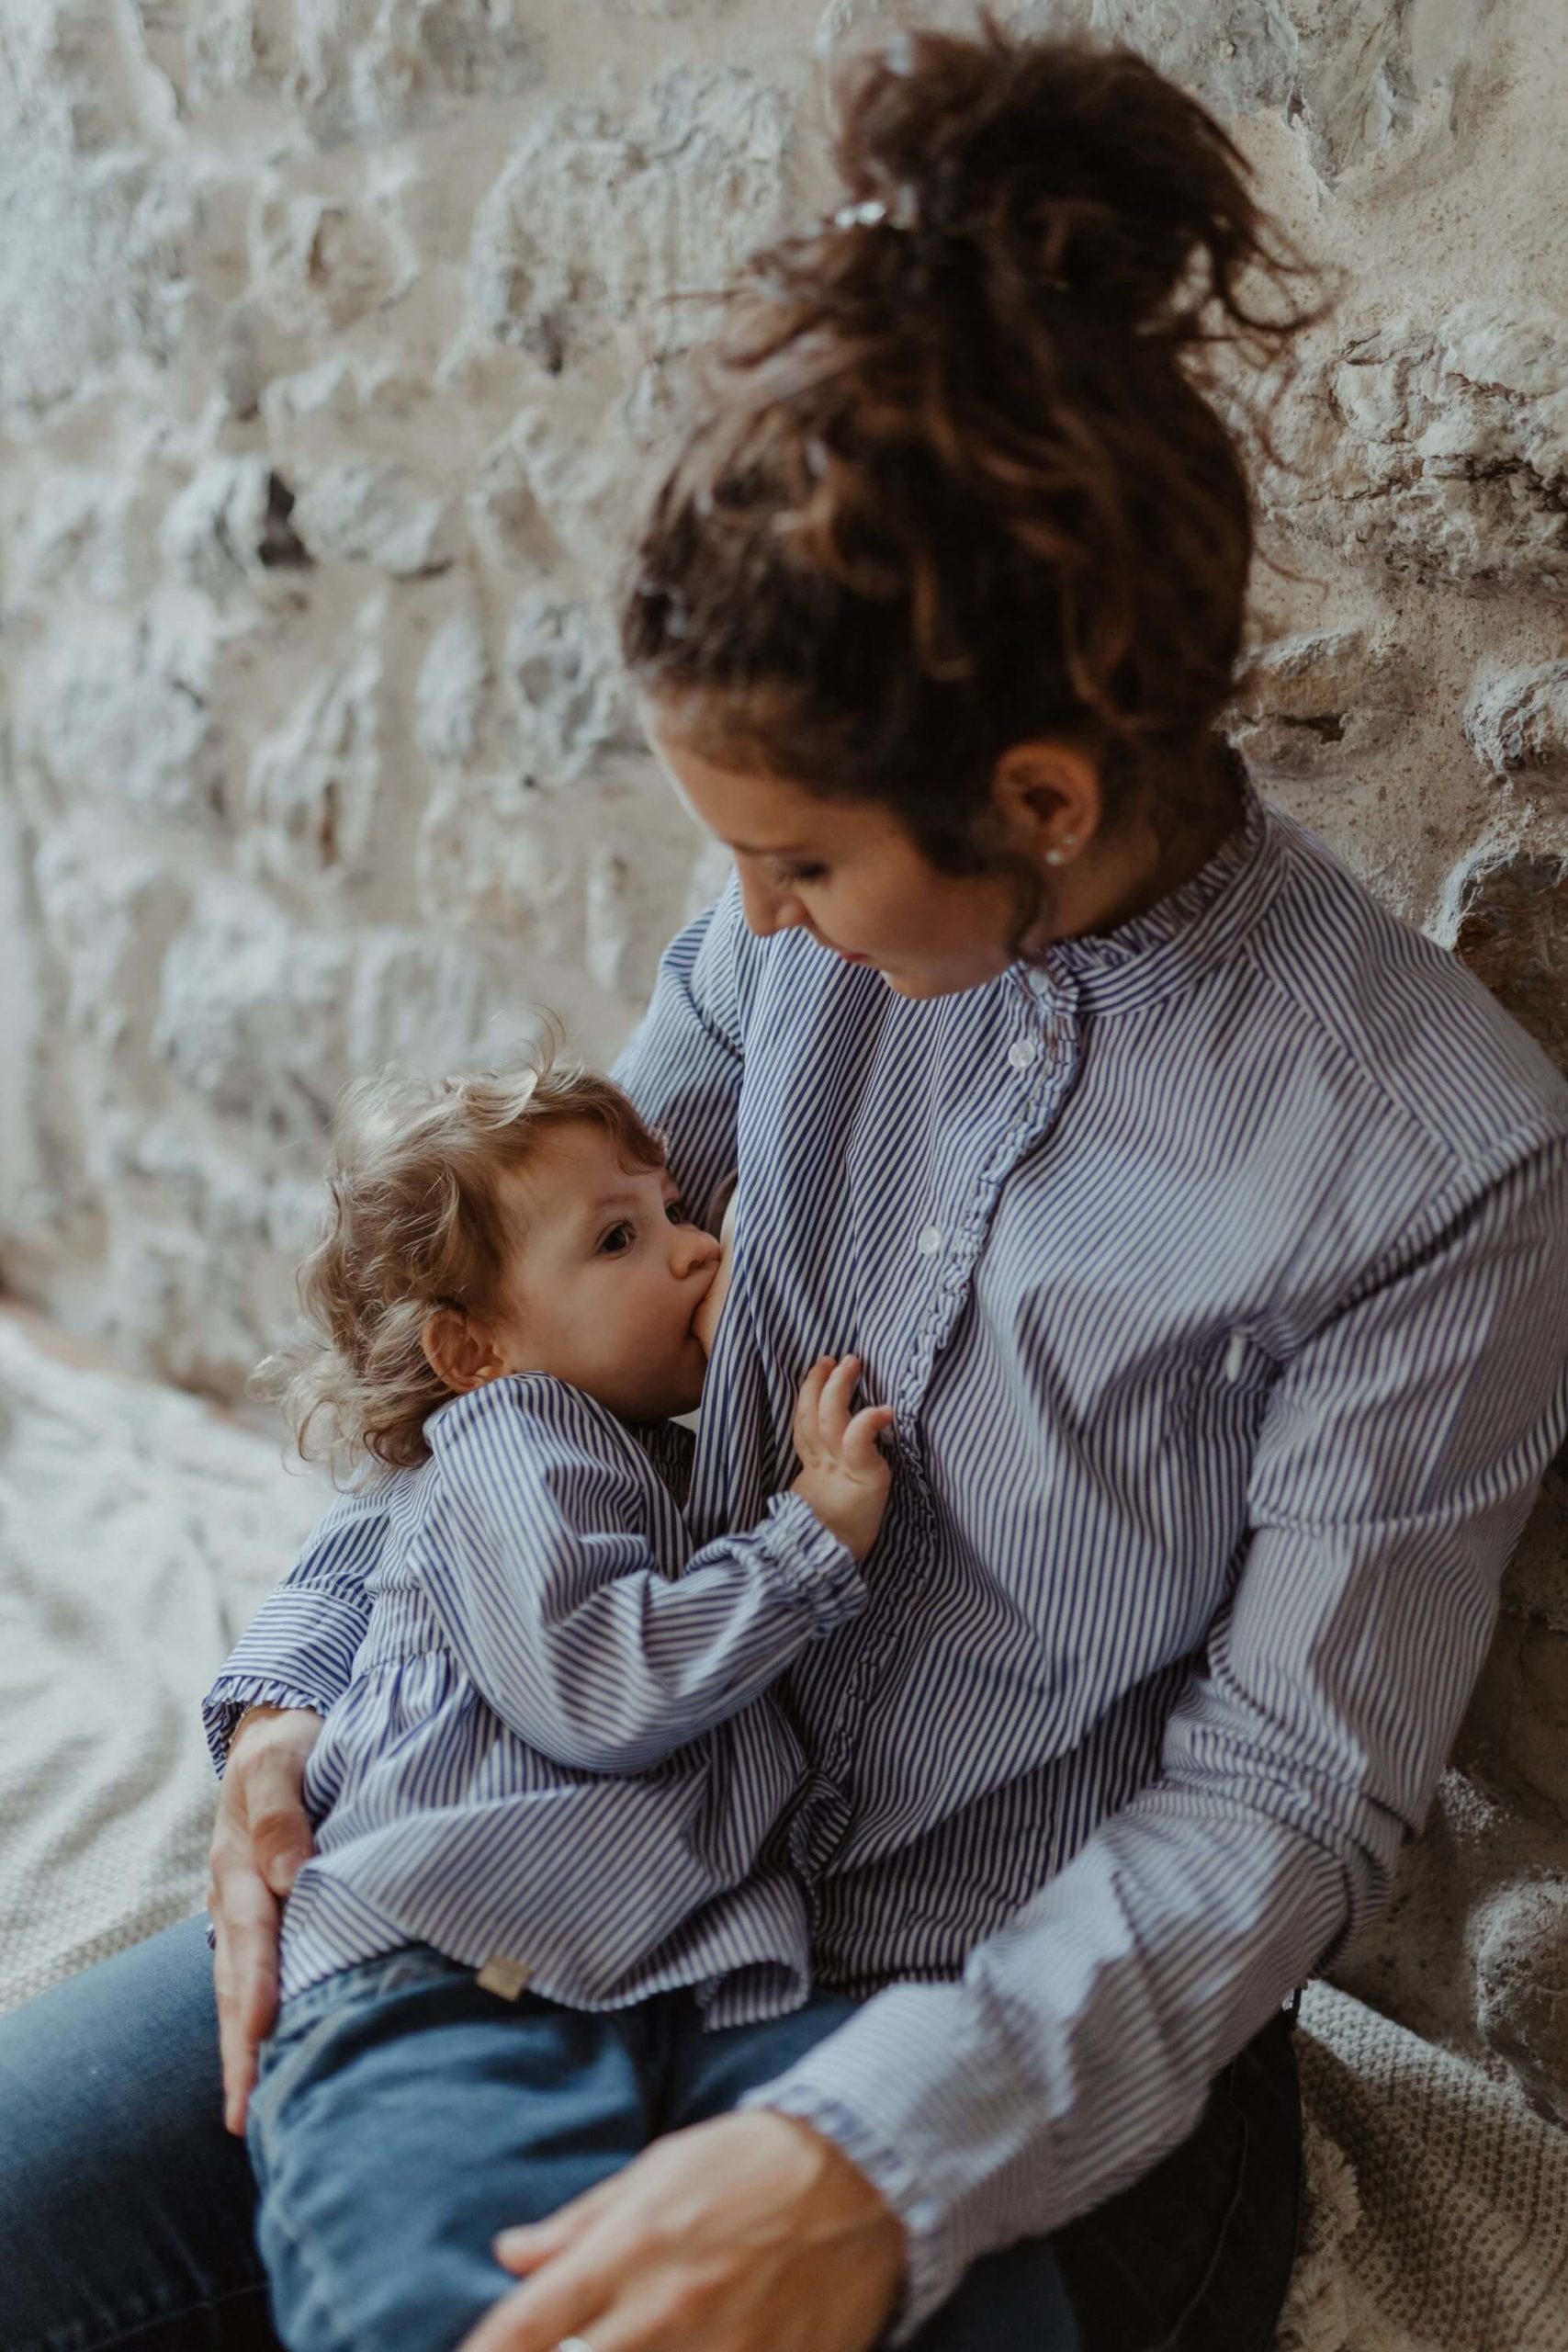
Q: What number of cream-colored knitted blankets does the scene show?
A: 1